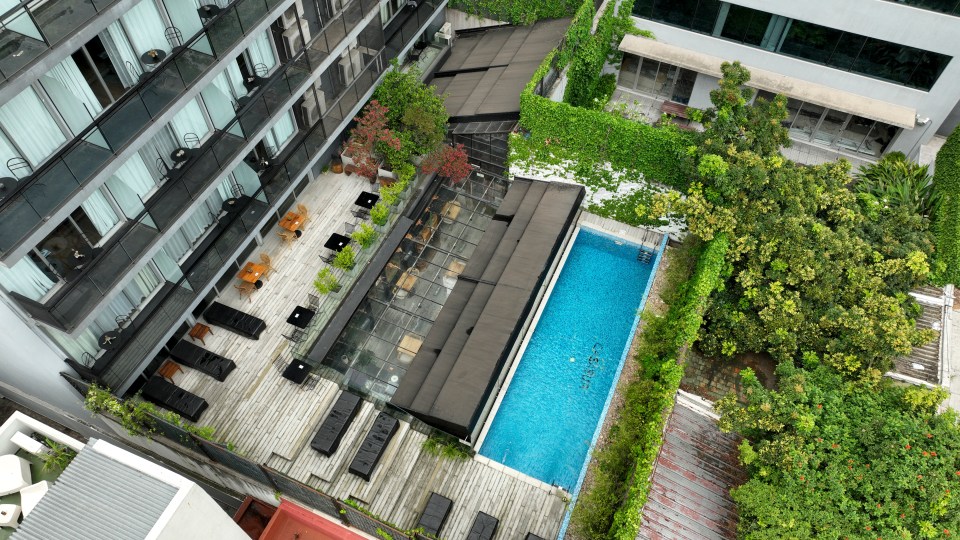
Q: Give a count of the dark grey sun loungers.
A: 8